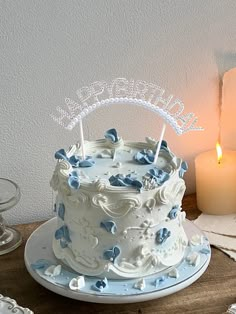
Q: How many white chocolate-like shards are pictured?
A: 6